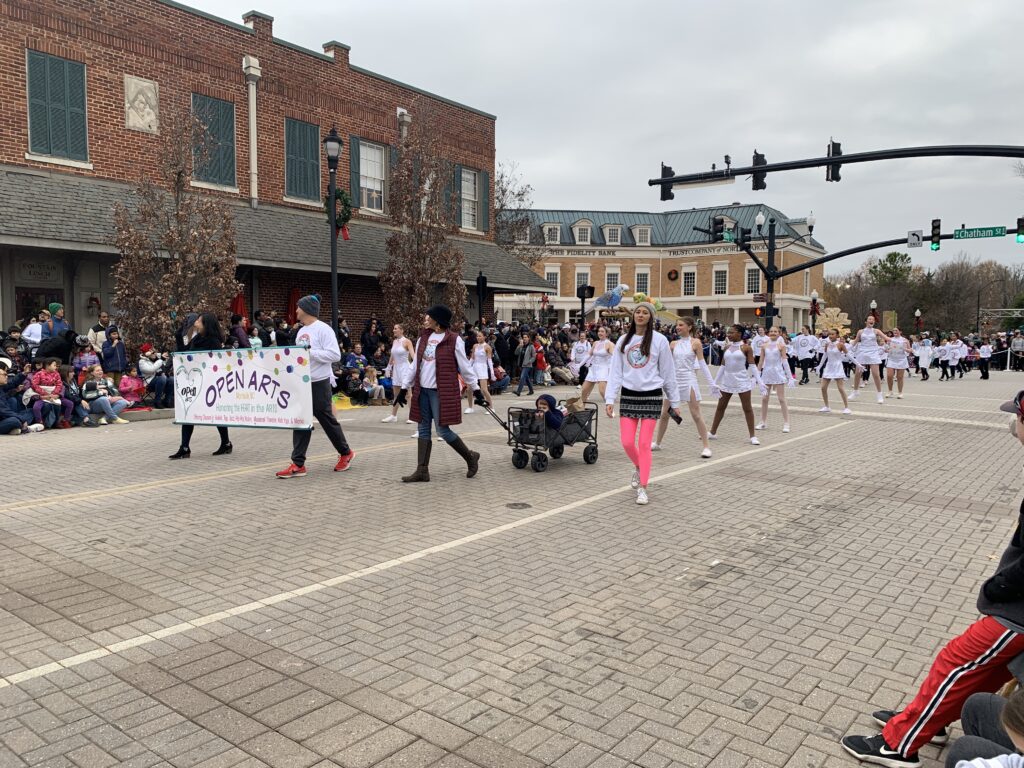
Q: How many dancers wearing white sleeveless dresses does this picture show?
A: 9